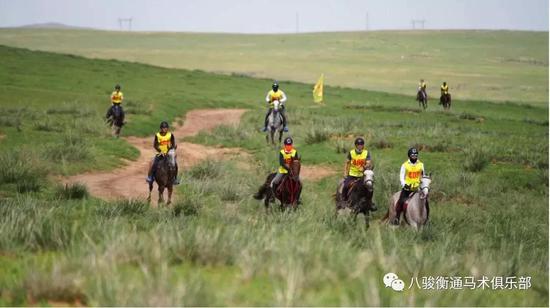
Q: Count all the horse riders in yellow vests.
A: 8